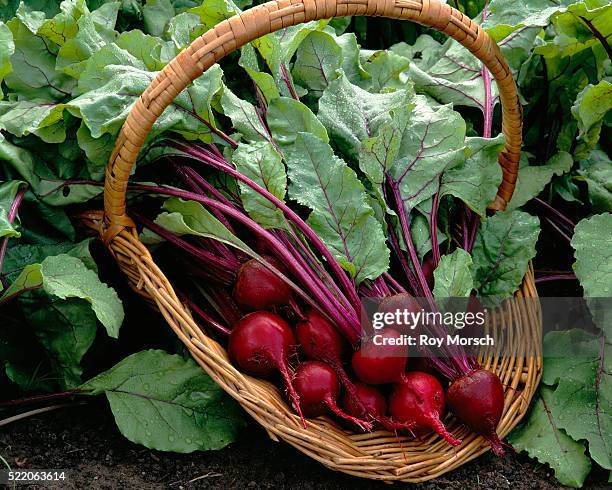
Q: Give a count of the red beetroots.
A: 9